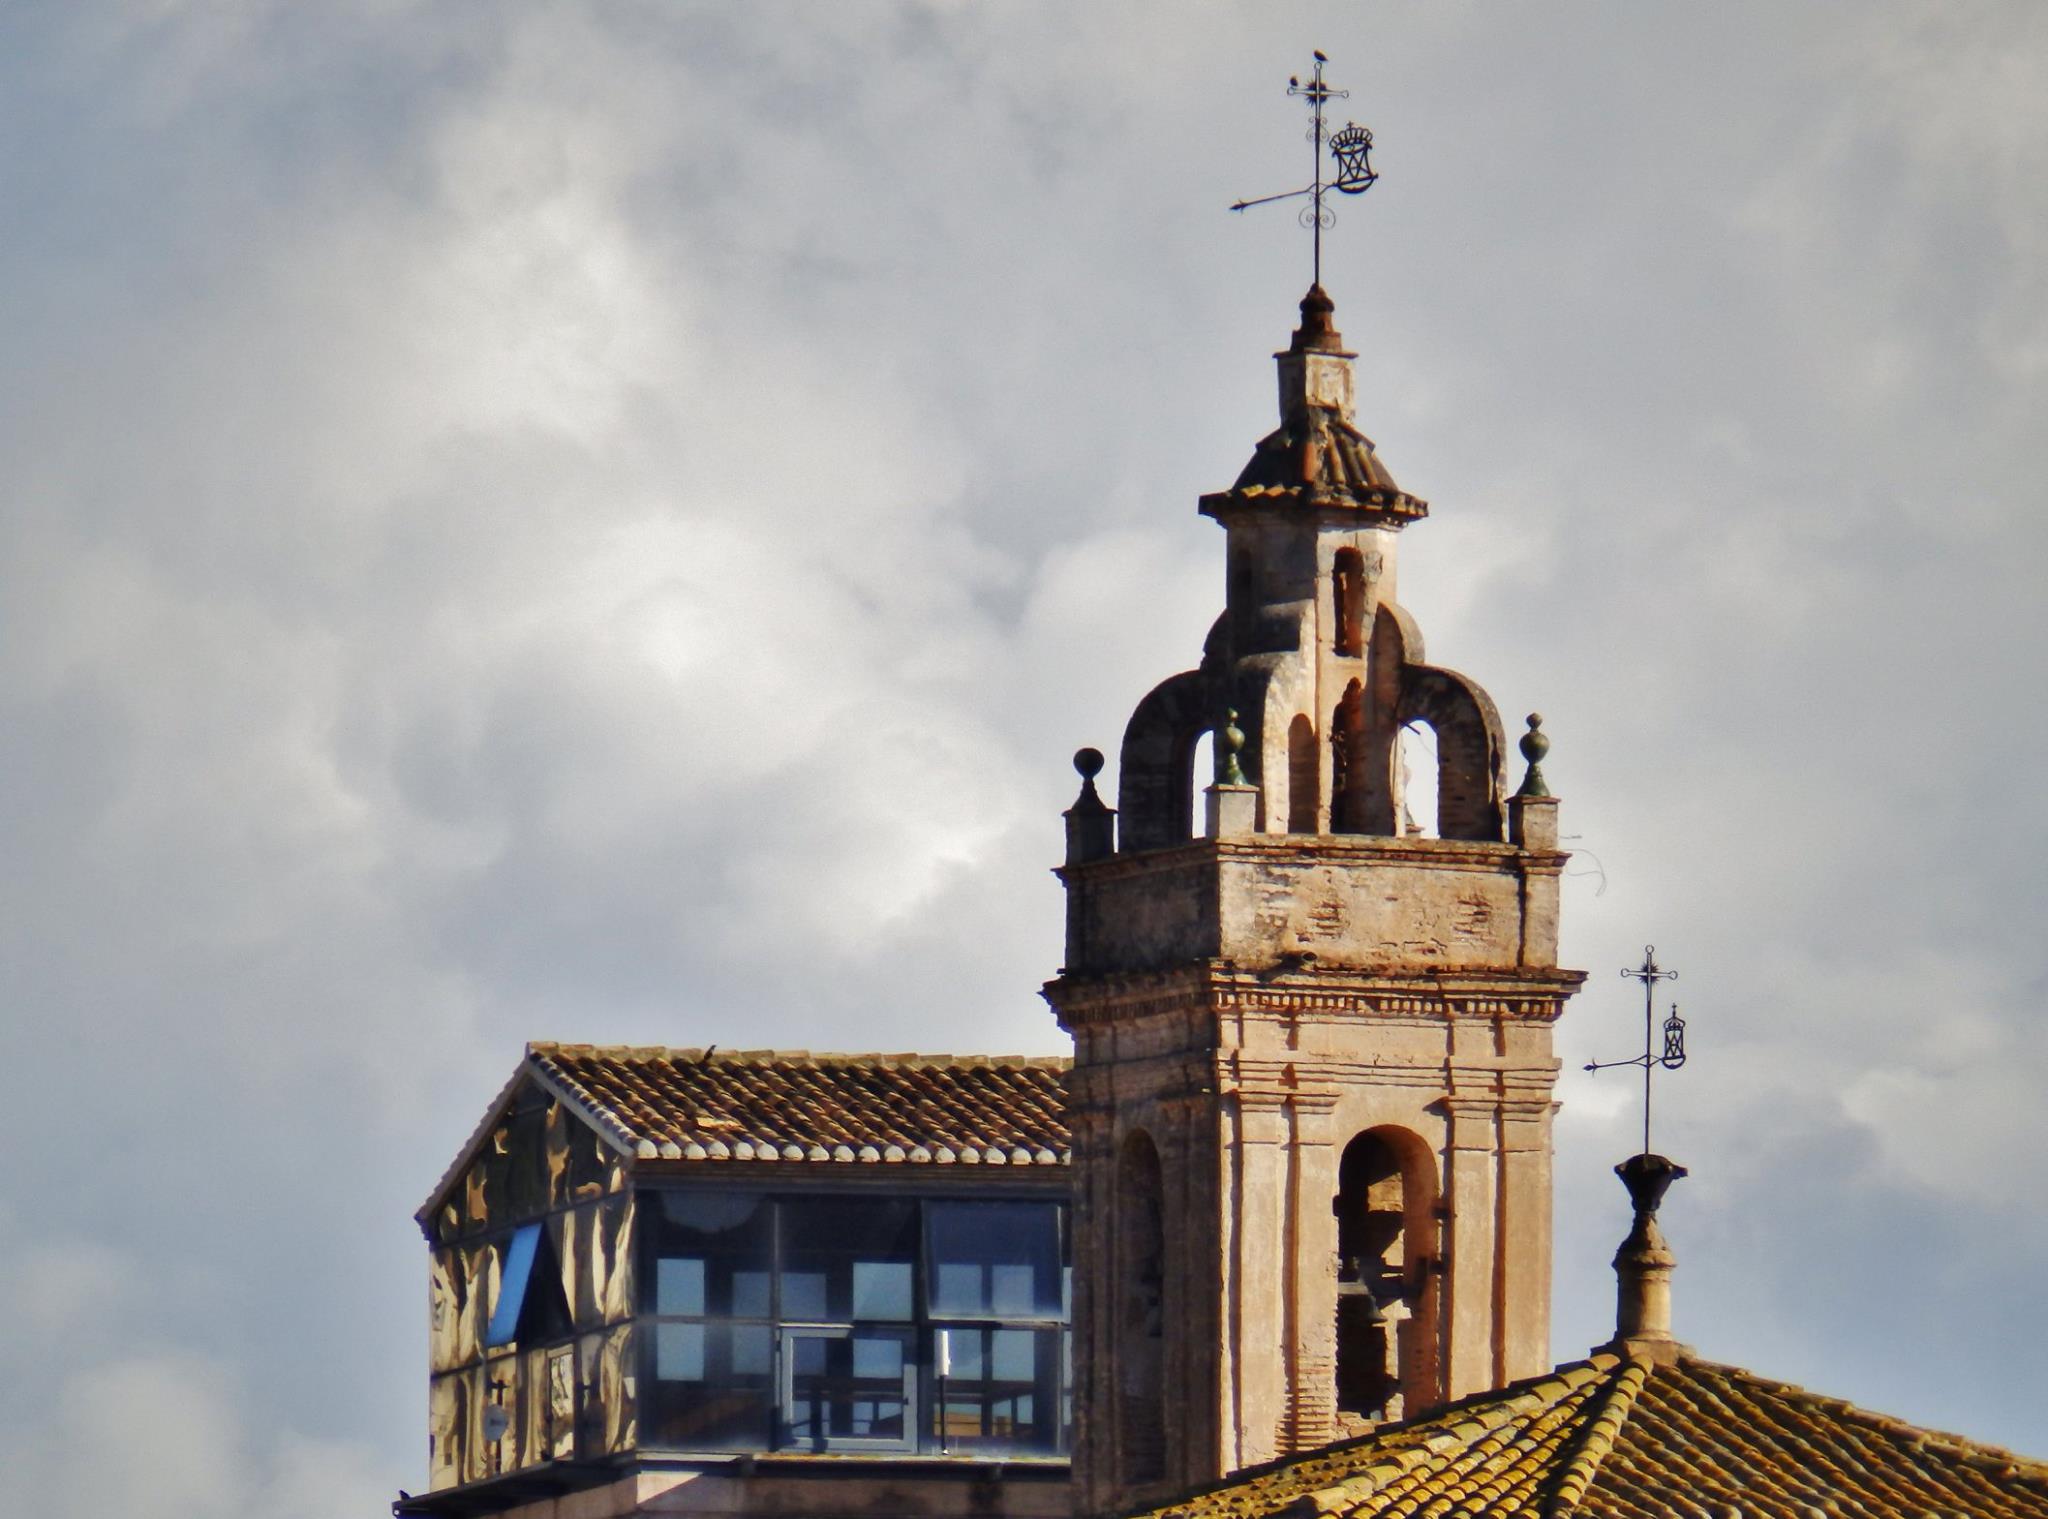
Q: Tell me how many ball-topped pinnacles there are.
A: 3